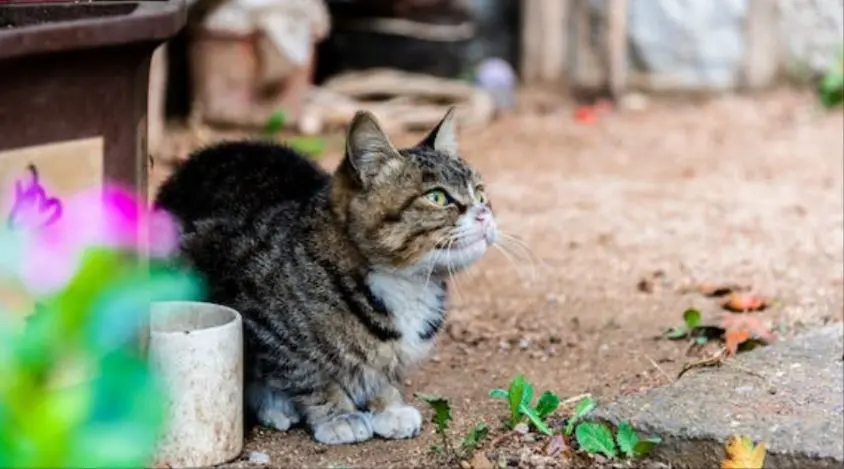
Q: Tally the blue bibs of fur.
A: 0